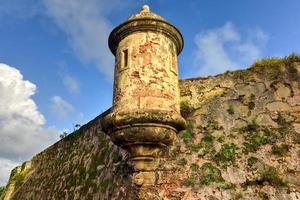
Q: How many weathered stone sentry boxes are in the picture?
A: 1